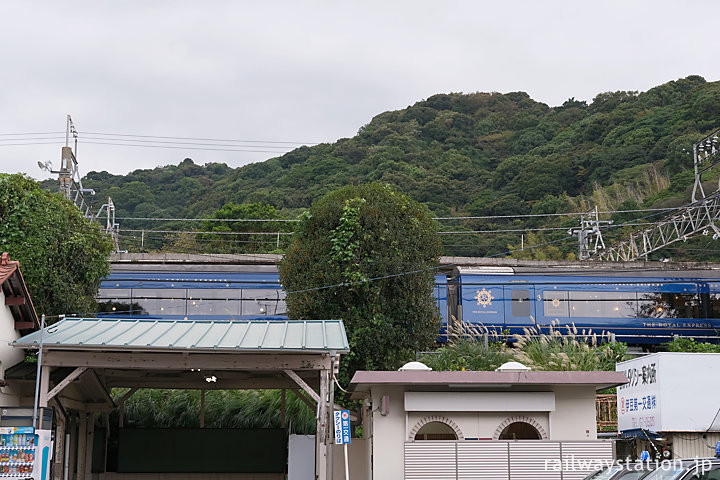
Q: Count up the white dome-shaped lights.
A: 2